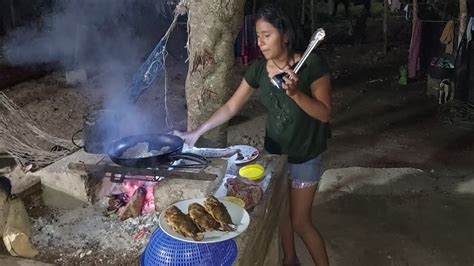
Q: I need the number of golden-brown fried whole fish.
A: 3